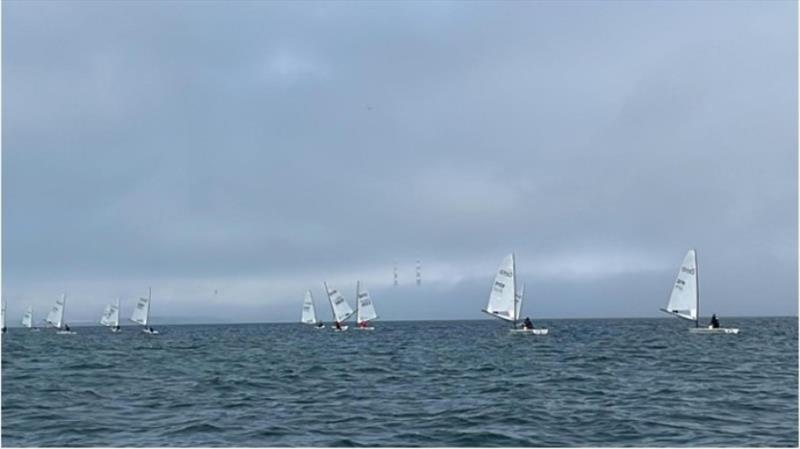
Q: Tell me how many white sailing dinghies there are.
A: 11